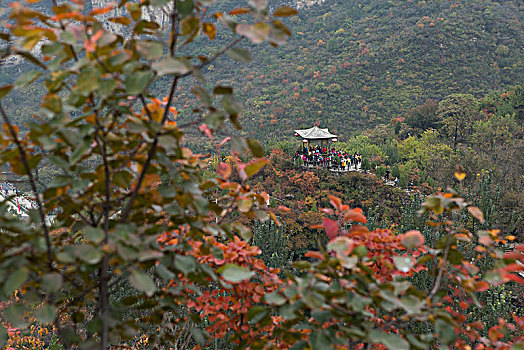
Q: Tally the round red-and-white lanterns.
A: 3